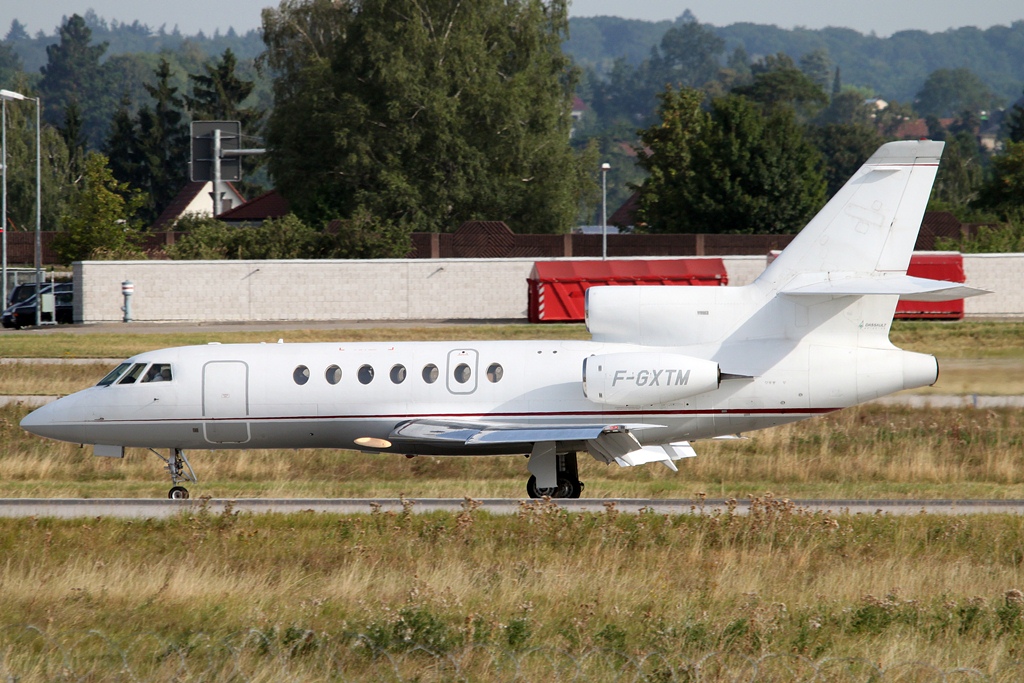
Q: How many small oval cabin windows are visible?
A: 7